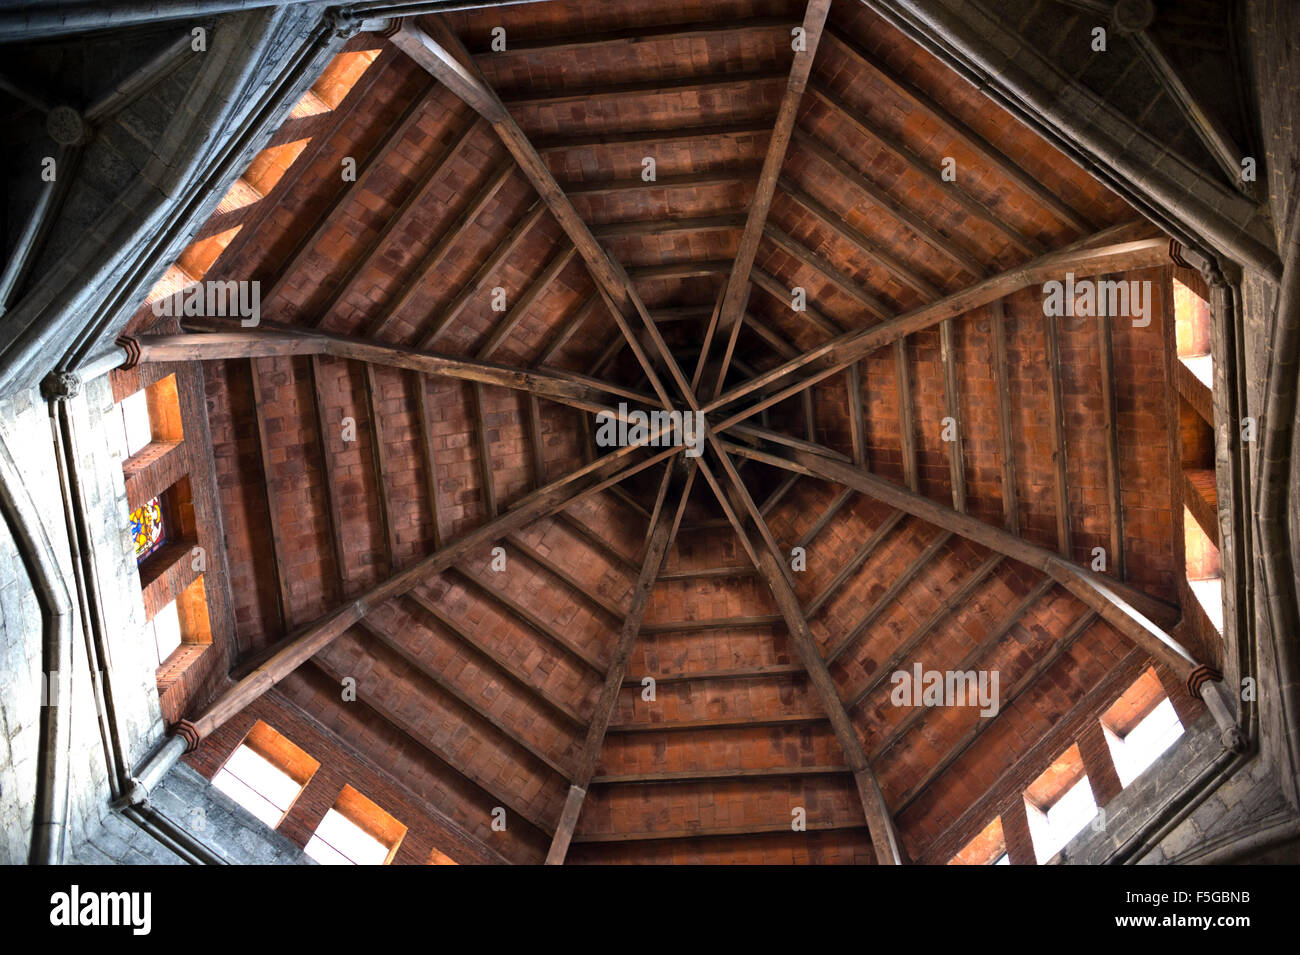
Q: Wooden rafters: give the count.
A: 8